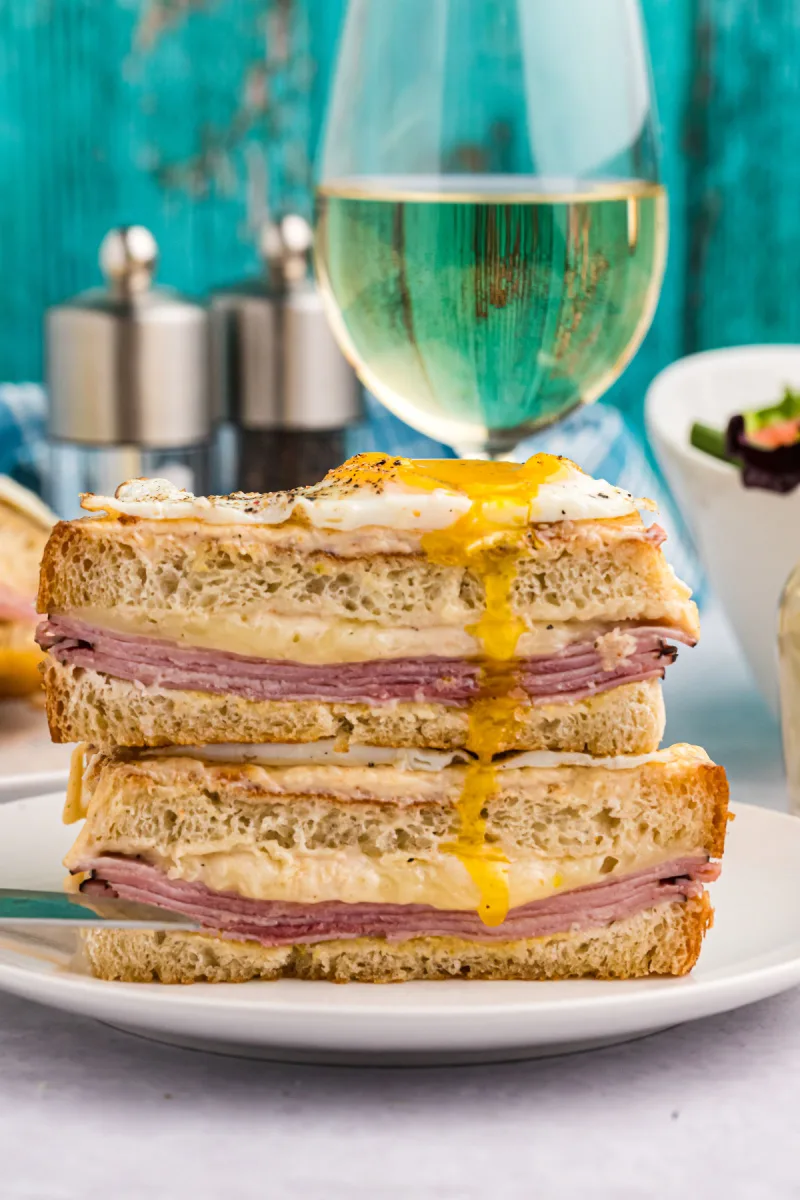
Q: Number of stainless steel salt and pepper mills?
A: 2